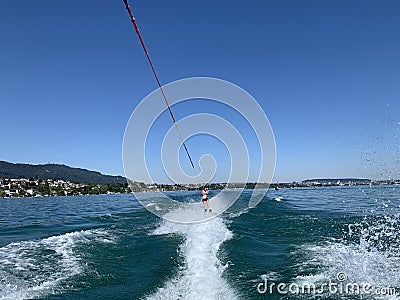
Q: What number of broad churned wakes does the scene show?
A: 3